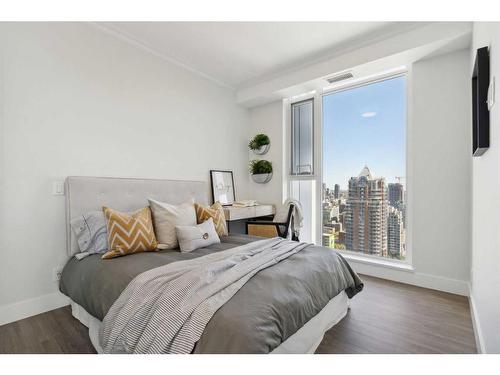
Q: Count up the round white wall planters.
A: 2